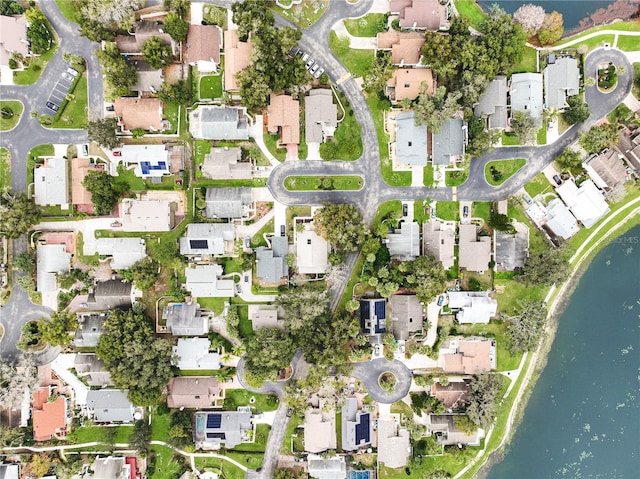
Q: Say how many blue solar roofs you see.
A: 5